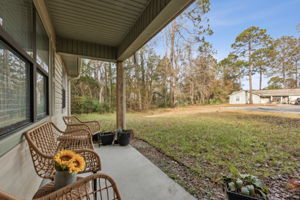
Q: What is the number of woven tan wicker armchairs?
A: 3